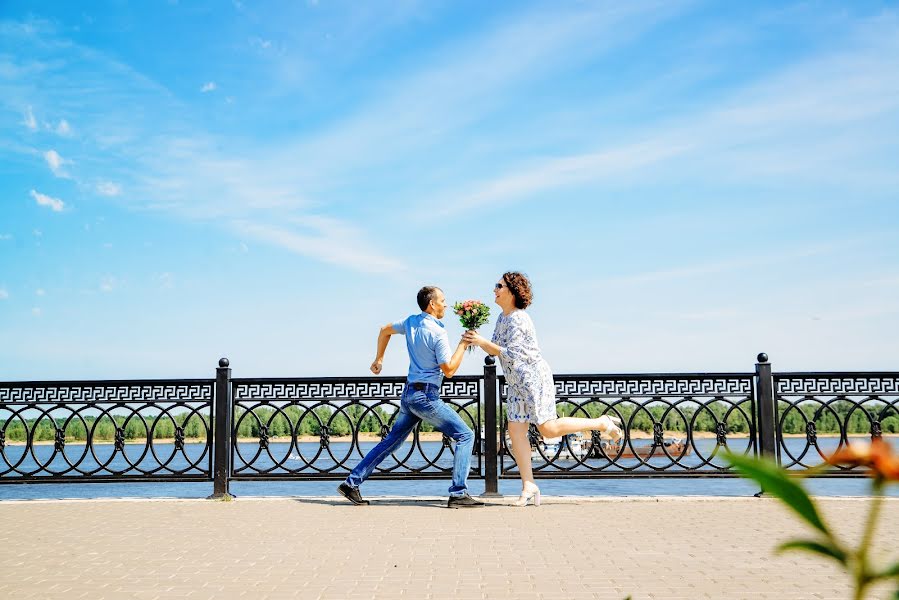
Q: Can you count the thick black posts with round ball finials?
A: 3